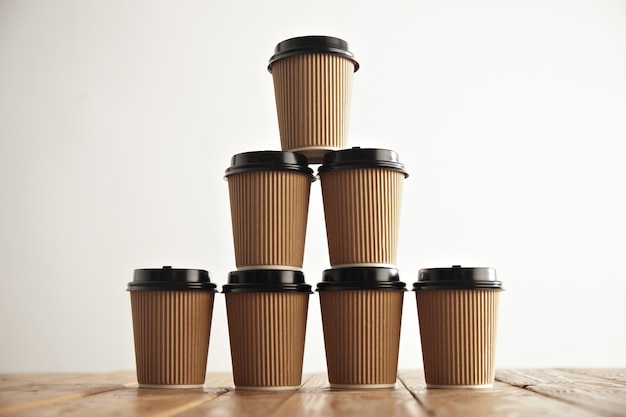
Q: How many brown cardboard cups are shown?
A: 7